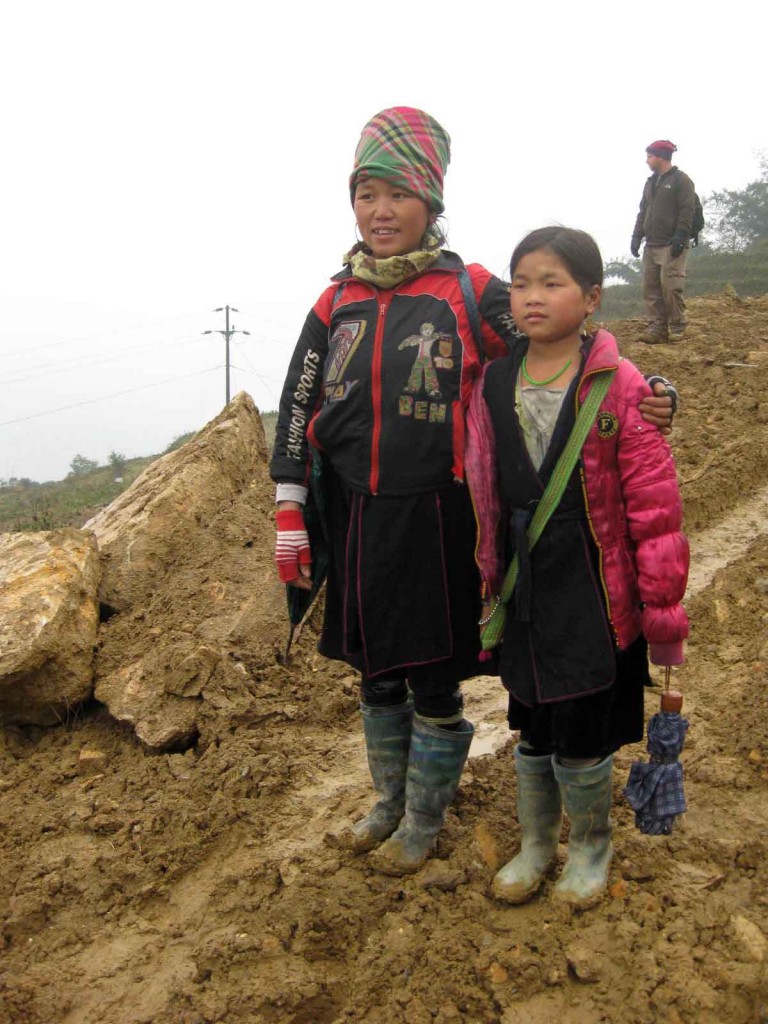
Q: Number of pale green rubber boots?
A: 2